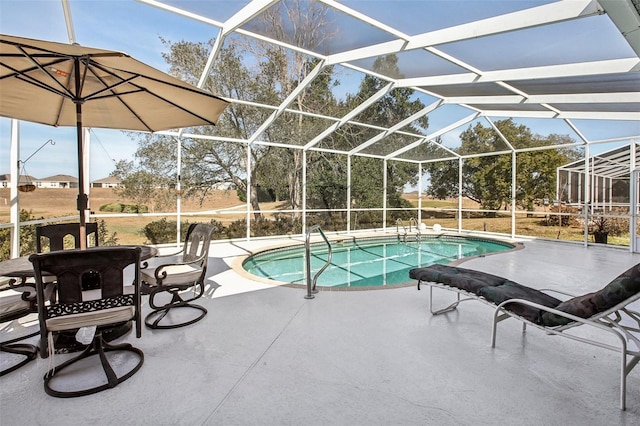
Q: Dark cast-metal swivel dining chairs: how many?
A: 4